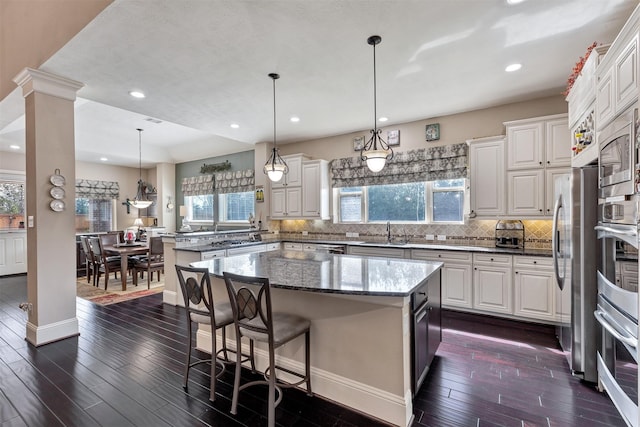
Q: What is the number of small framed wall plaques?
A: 3